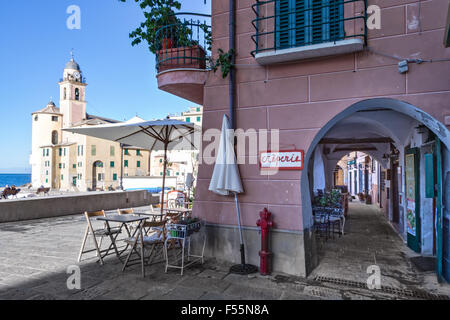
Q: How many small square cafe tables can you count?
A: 3